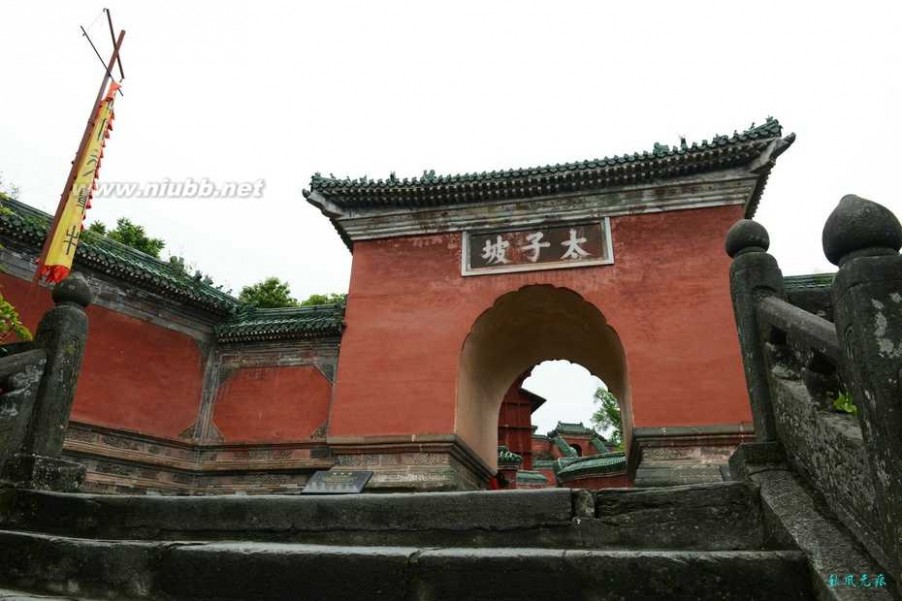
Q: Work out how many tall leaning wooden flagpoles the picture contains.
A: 1